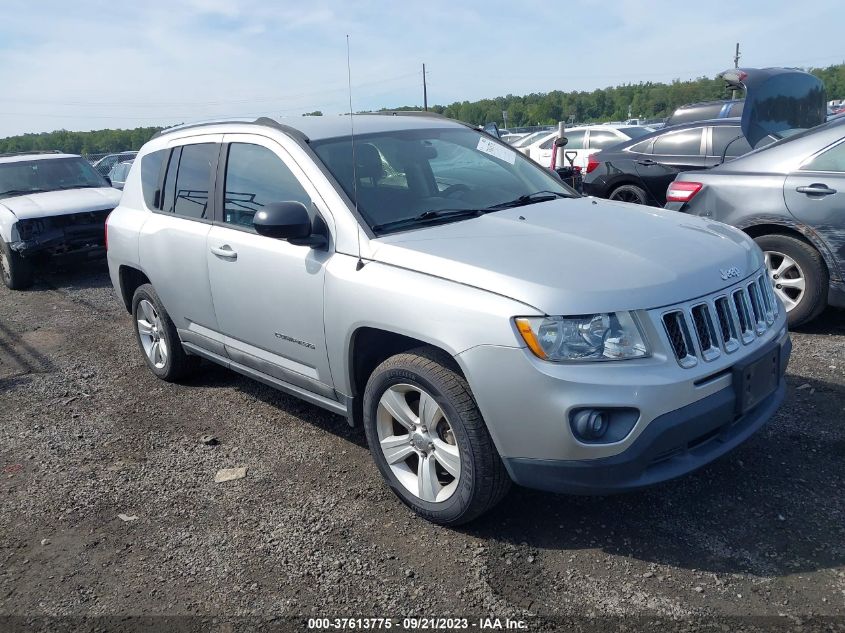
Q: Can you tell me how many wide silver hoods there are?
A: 1